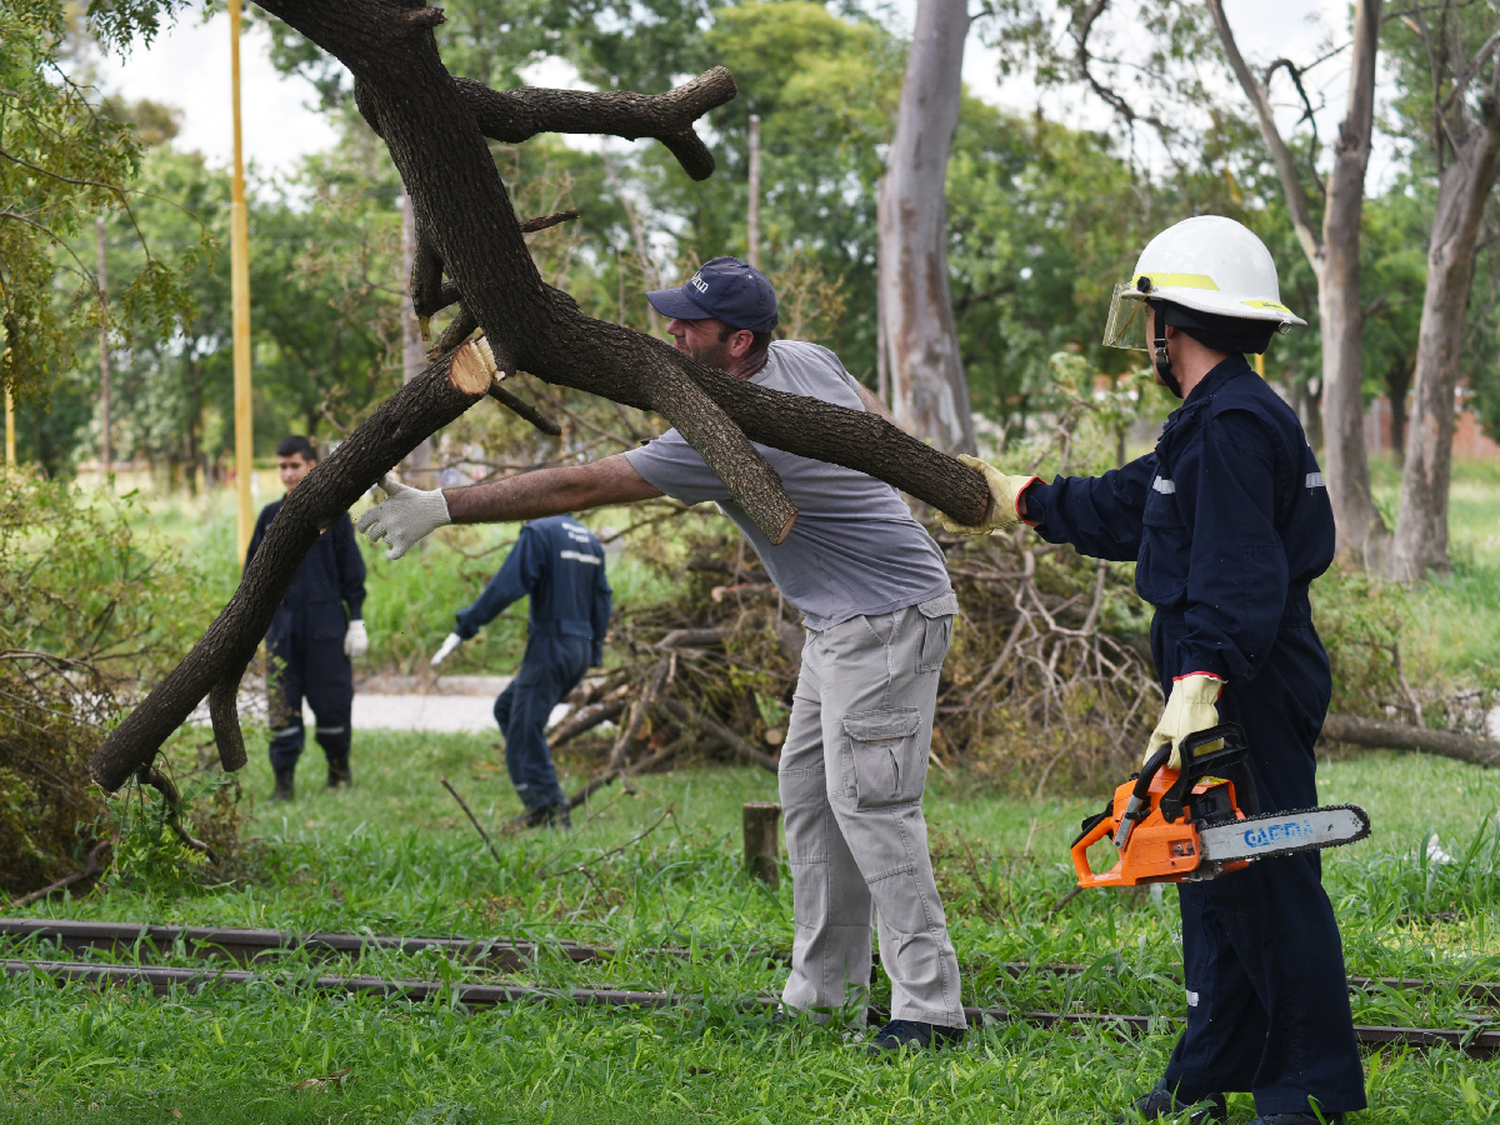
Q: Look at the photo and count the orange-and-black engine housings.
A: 1